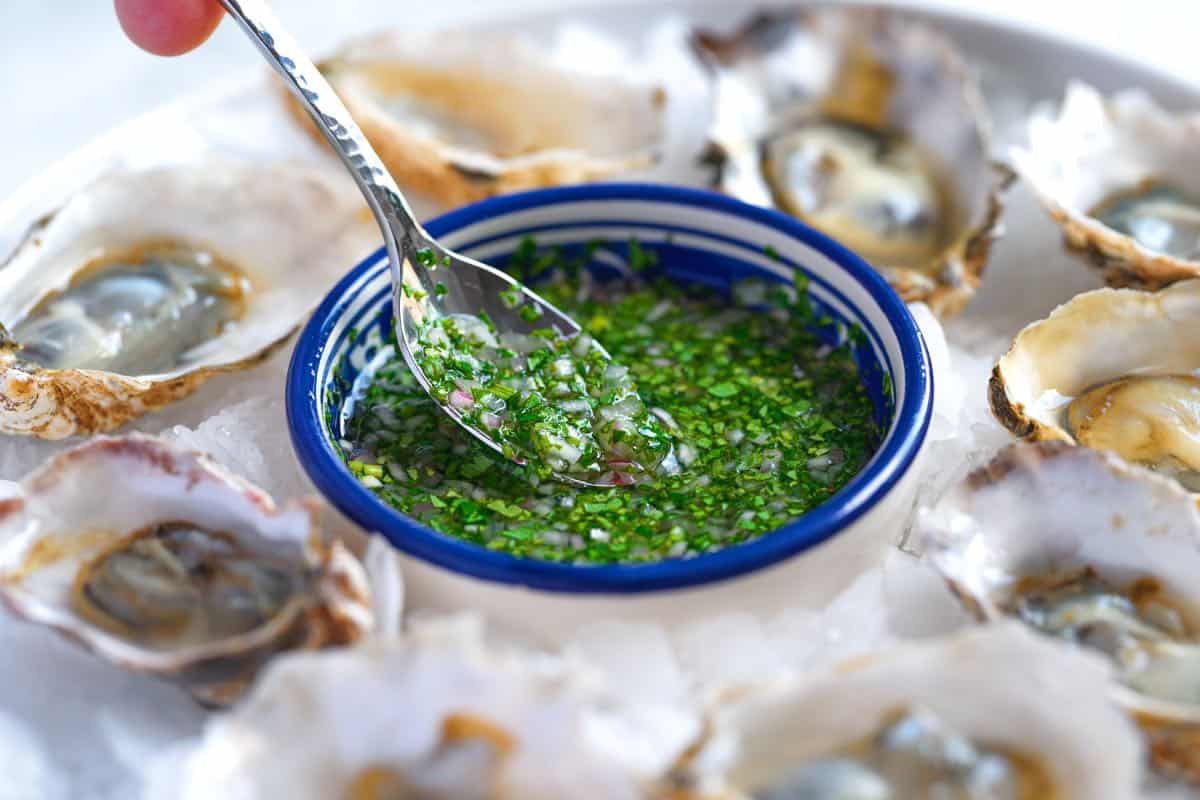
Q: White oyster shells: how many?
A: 9